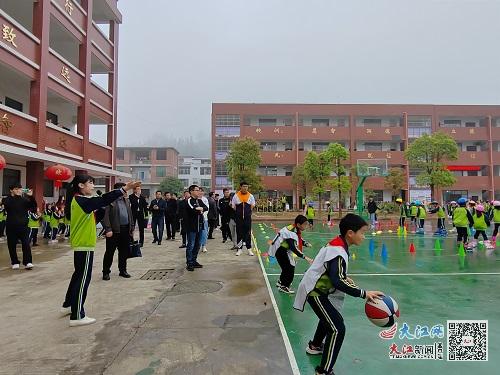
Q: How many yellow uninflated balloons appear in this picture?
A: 0